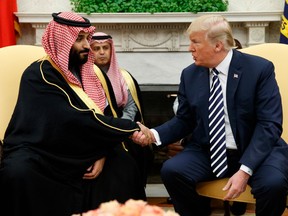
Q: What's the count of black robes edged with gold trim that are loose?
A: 2